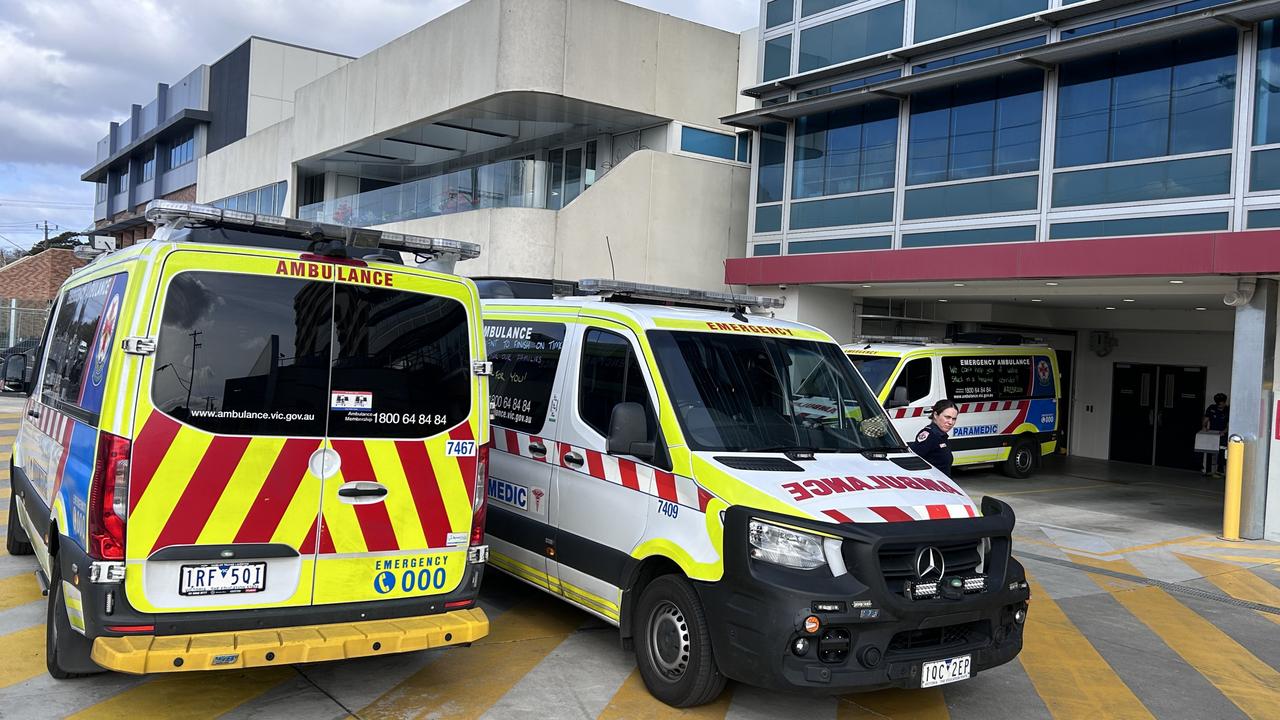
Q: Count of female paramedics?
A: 1